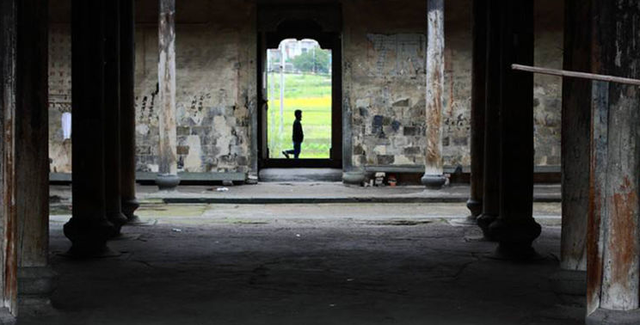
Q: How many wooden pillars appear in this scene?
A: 12